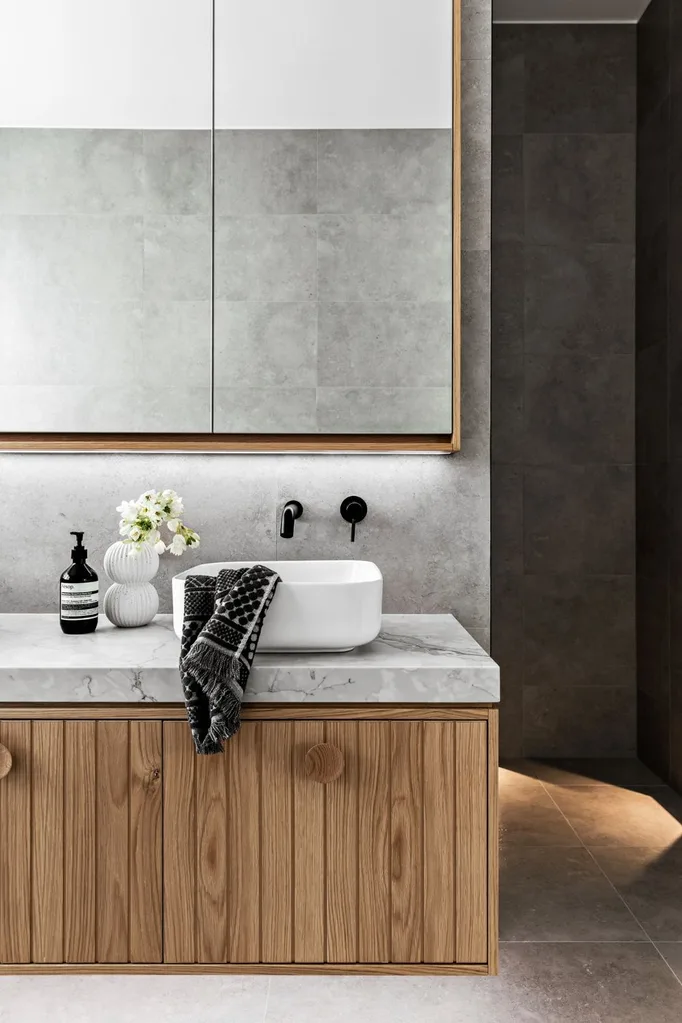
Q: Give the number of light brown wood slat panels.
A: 15